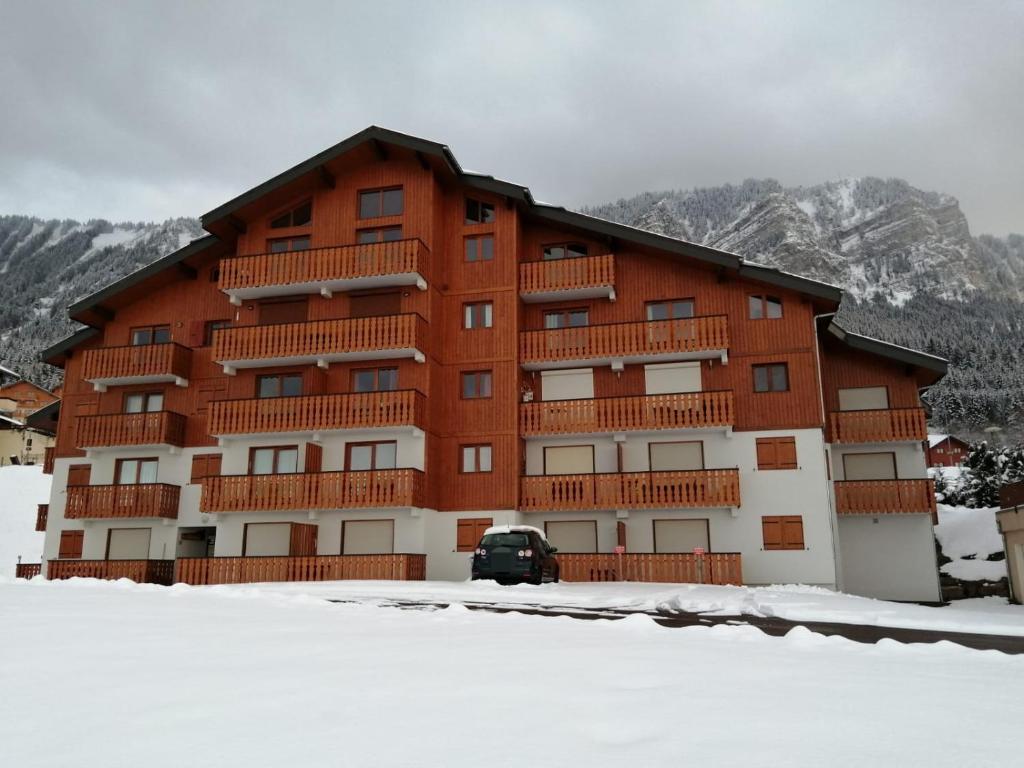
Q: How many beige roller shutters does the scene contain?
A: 11